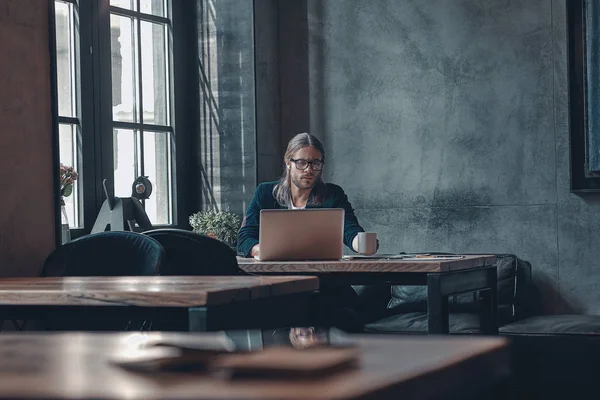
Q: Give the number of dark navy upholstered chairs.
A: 2